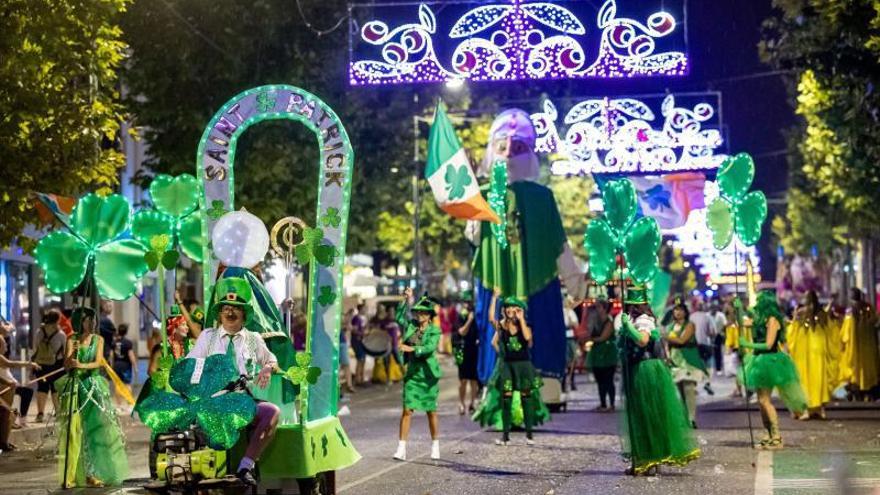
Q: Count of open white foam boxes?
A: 0